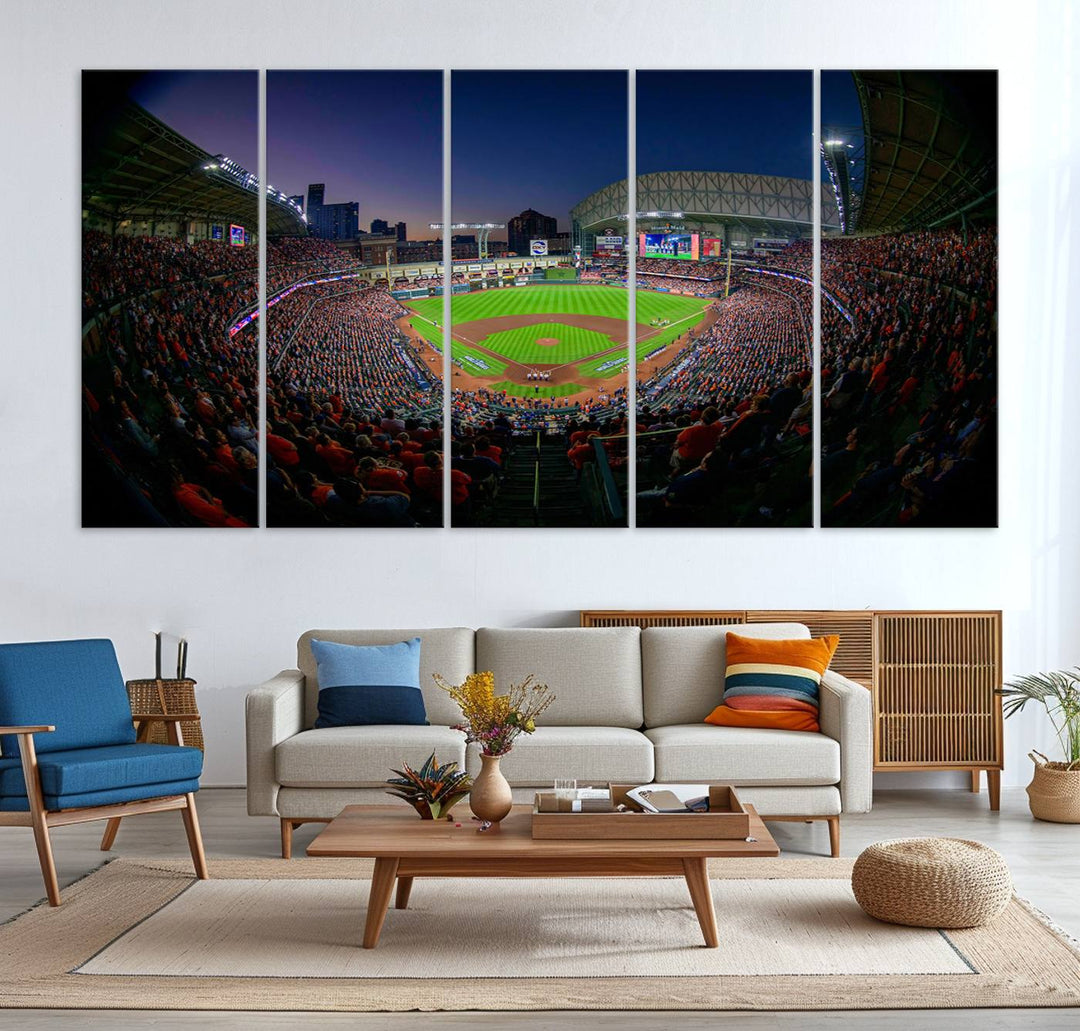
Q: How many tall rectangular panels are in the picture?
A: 5